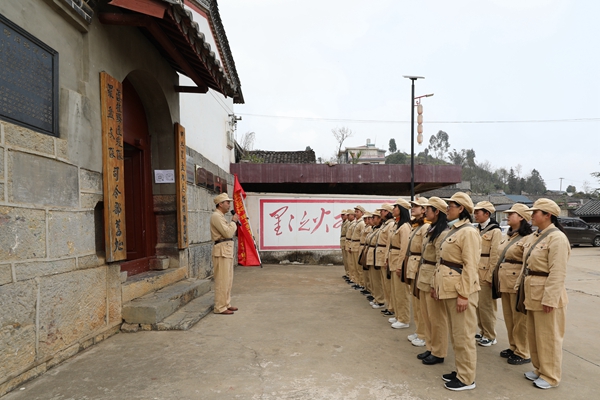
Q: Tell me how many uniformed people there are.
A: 15